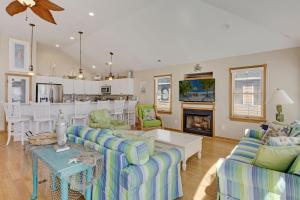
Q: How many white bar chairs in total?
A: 6